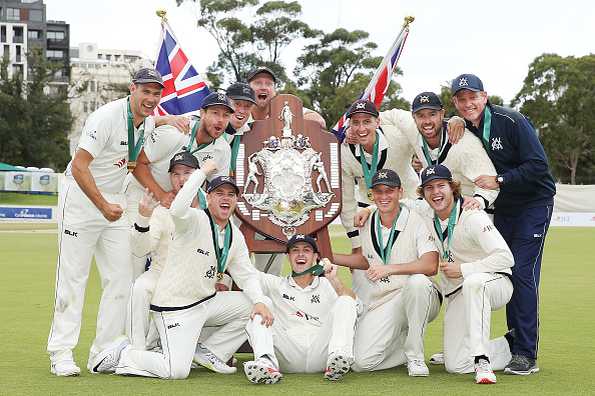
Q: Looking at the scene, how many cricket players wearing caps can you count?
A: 12